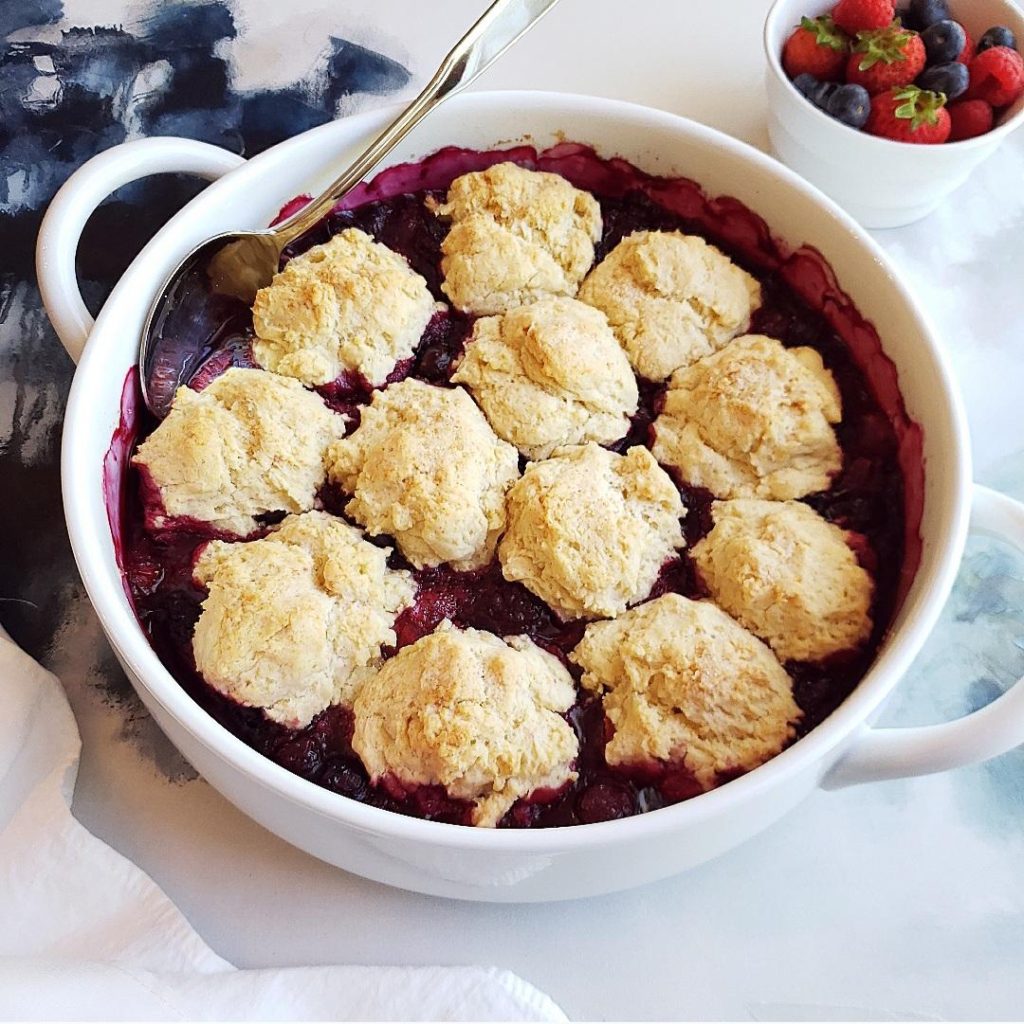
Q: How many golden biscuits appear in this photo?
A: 12